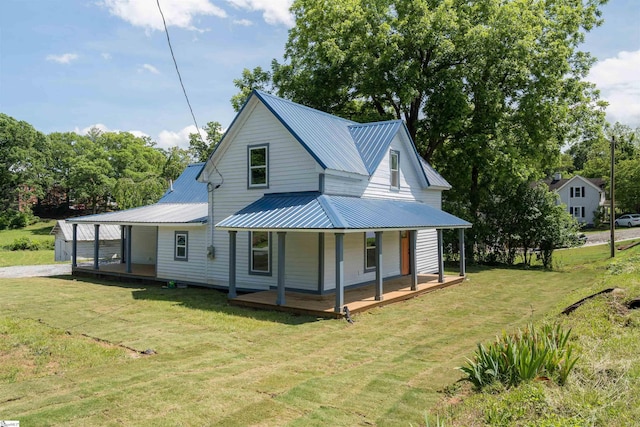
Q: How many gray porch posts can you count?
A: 11